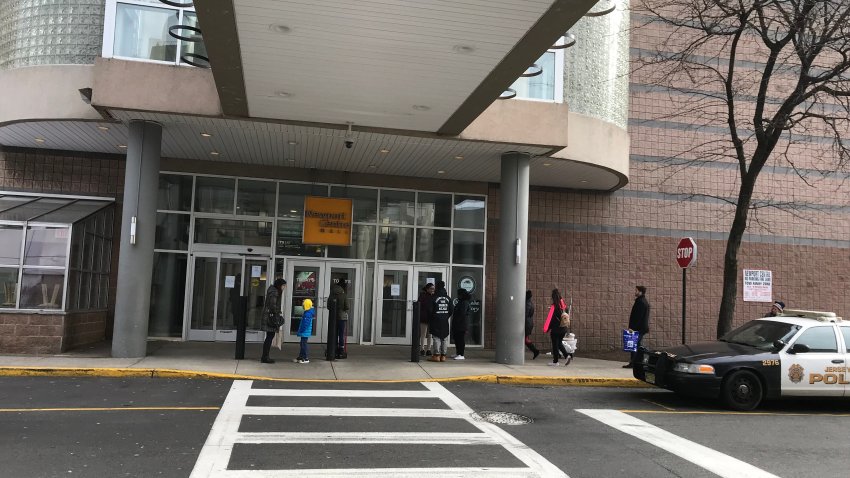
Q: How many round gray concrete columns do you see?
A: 2